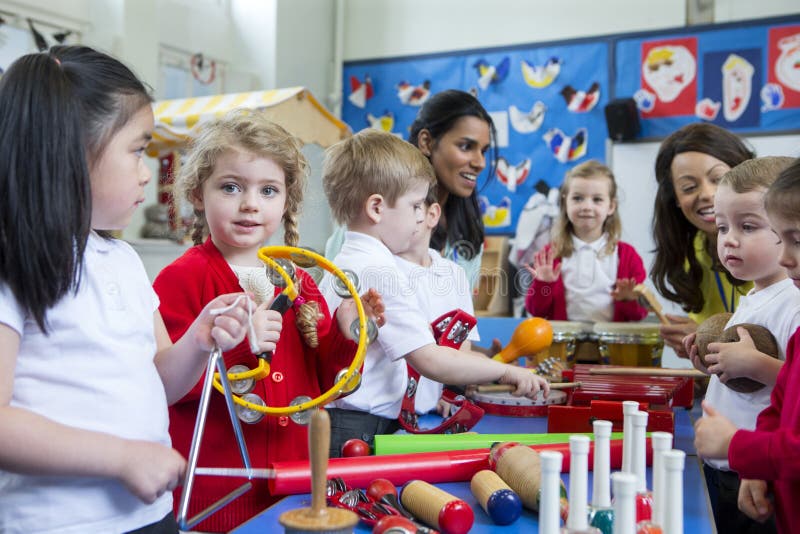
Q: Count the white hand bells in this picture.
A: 8